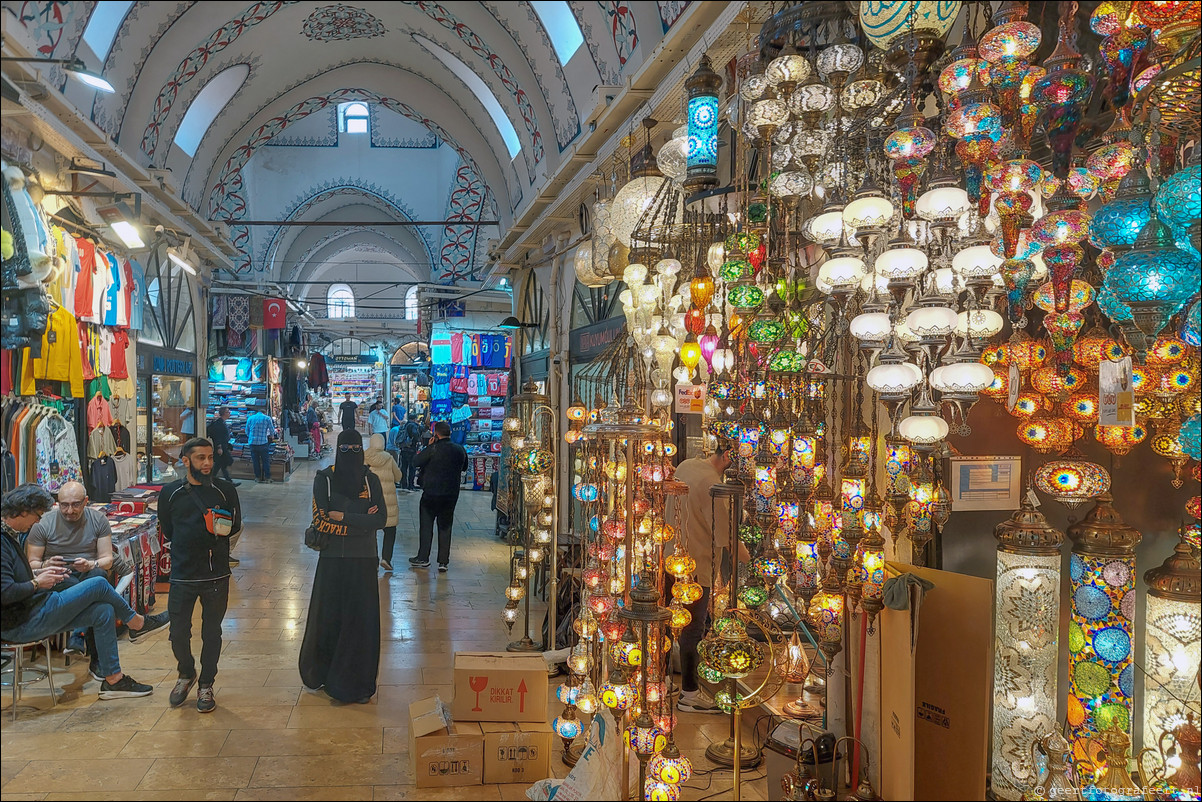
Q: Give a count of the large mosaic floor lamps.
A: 3